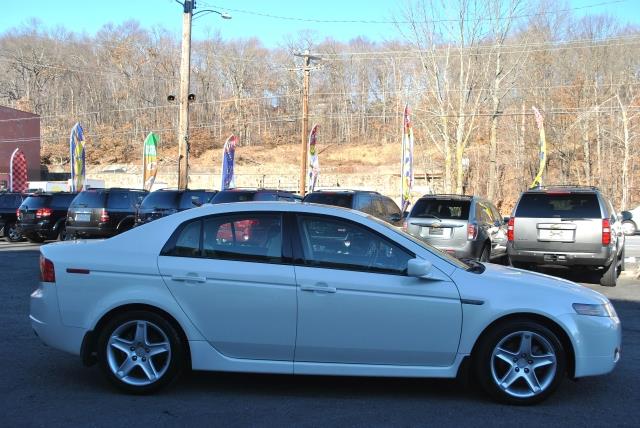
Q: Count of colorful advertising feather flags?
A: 7